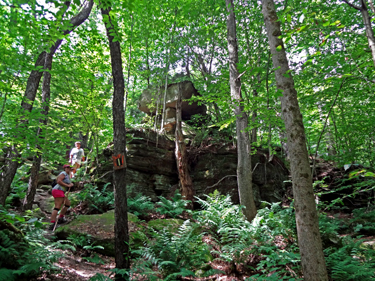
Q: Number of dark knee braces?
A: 2